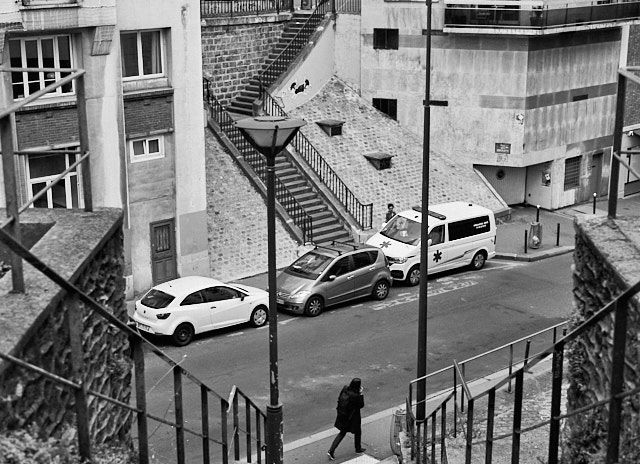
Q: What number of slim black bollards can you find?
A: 4